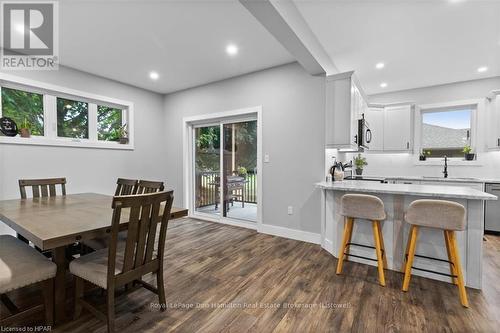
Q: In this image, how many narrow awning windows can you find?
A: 3